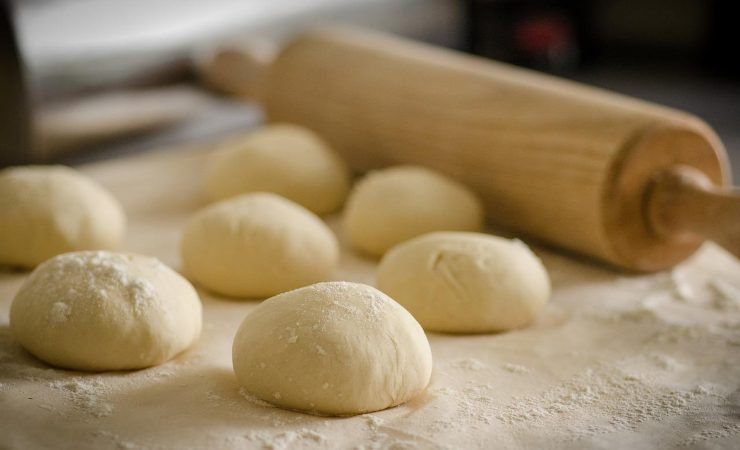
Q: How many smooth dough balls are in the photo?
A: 7